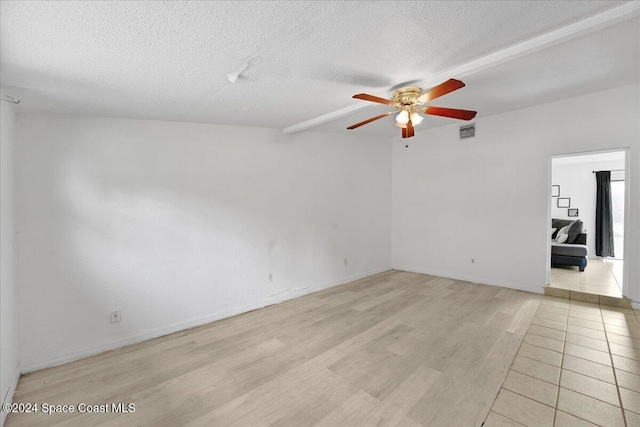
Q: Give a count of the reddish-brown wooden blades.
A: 5